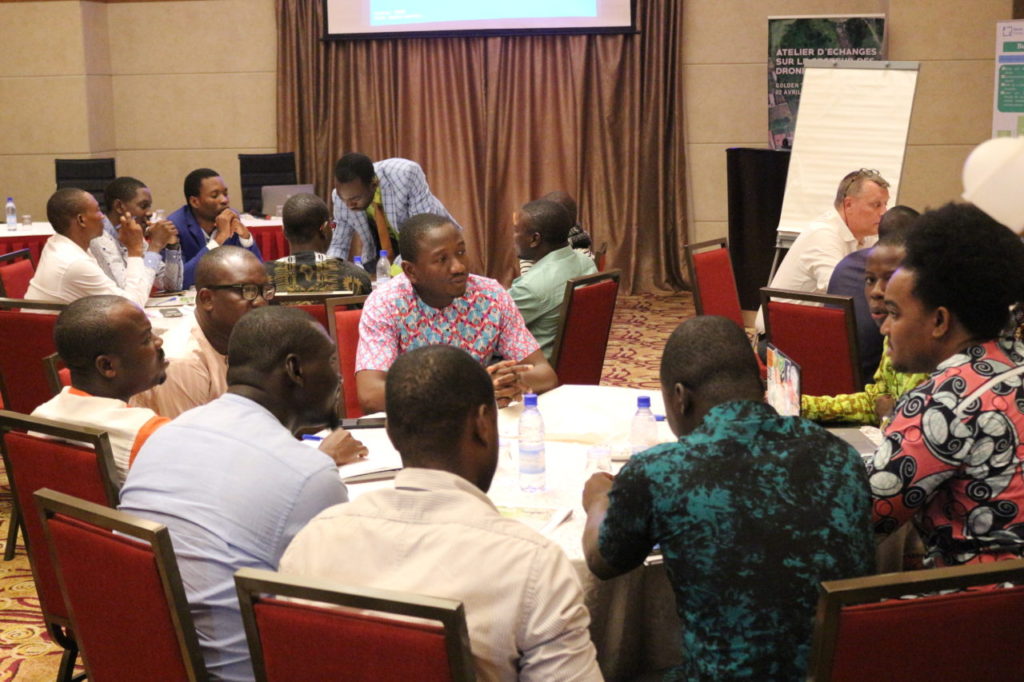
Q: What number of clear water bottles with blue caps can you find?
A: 5